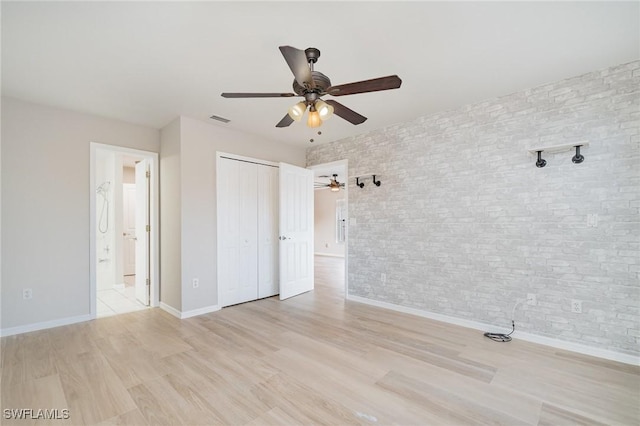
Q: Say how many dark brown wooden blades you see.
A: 5